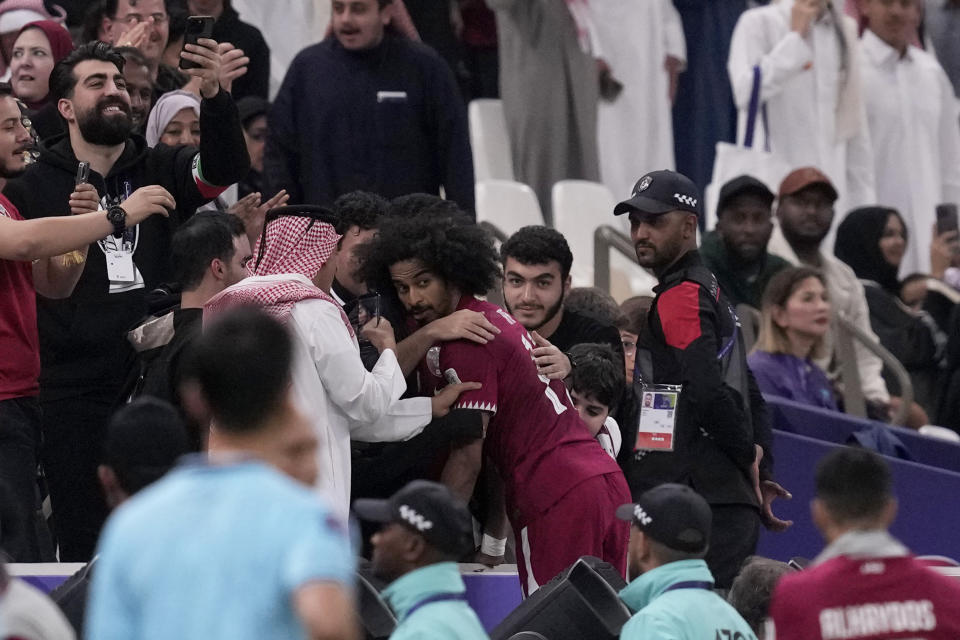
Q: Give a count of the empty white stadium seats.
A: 3